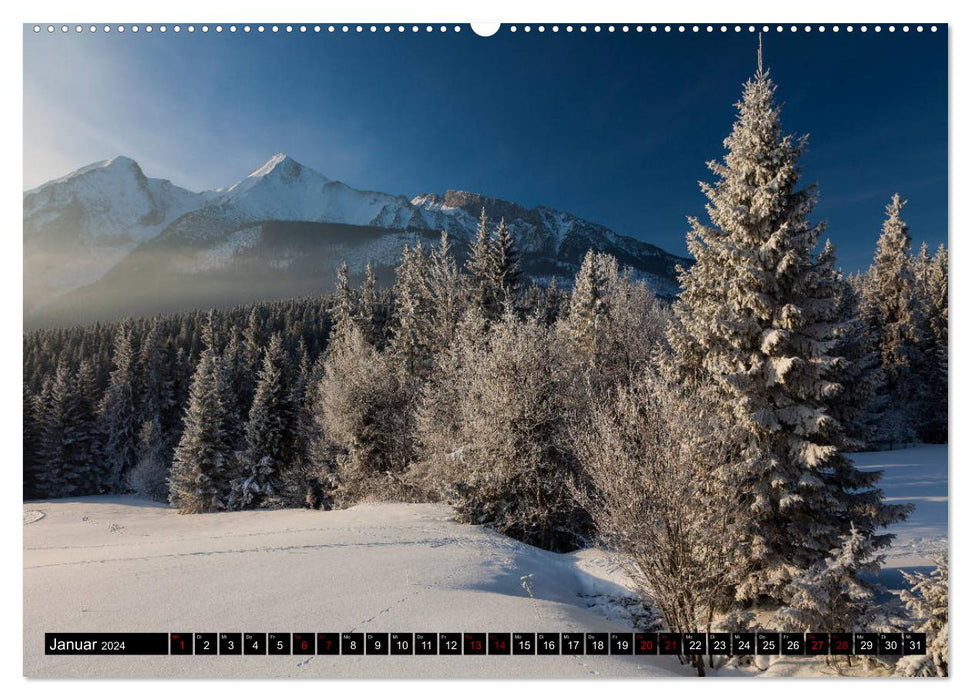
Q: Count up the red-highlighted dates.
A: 9